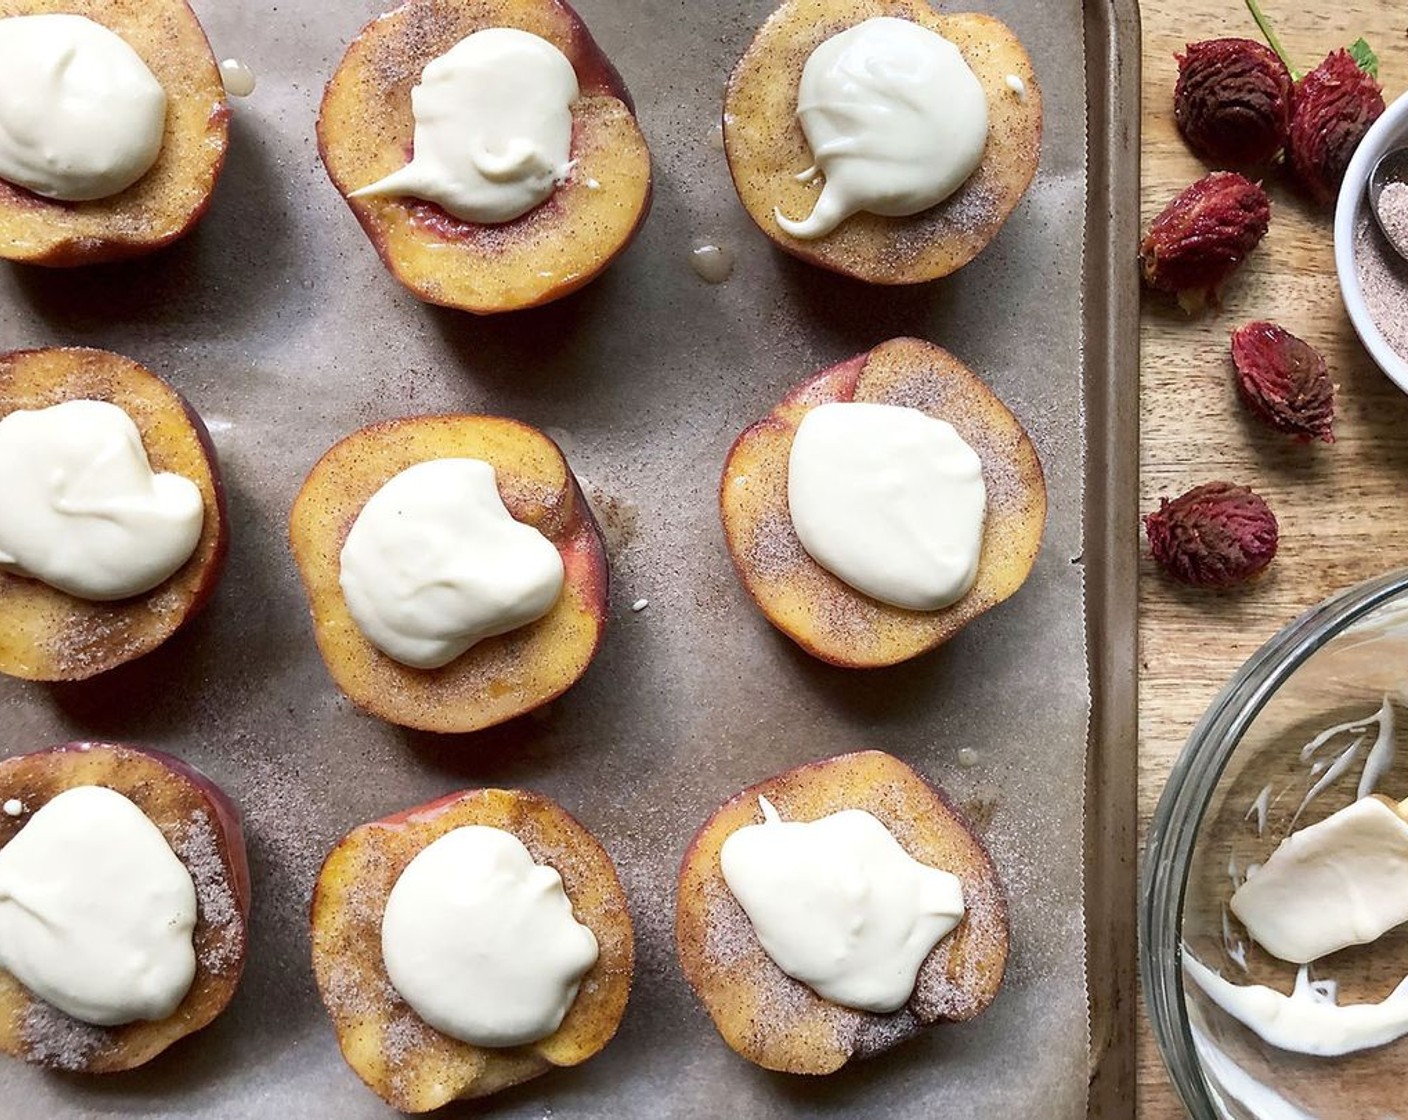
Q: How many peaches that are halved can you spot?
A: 9